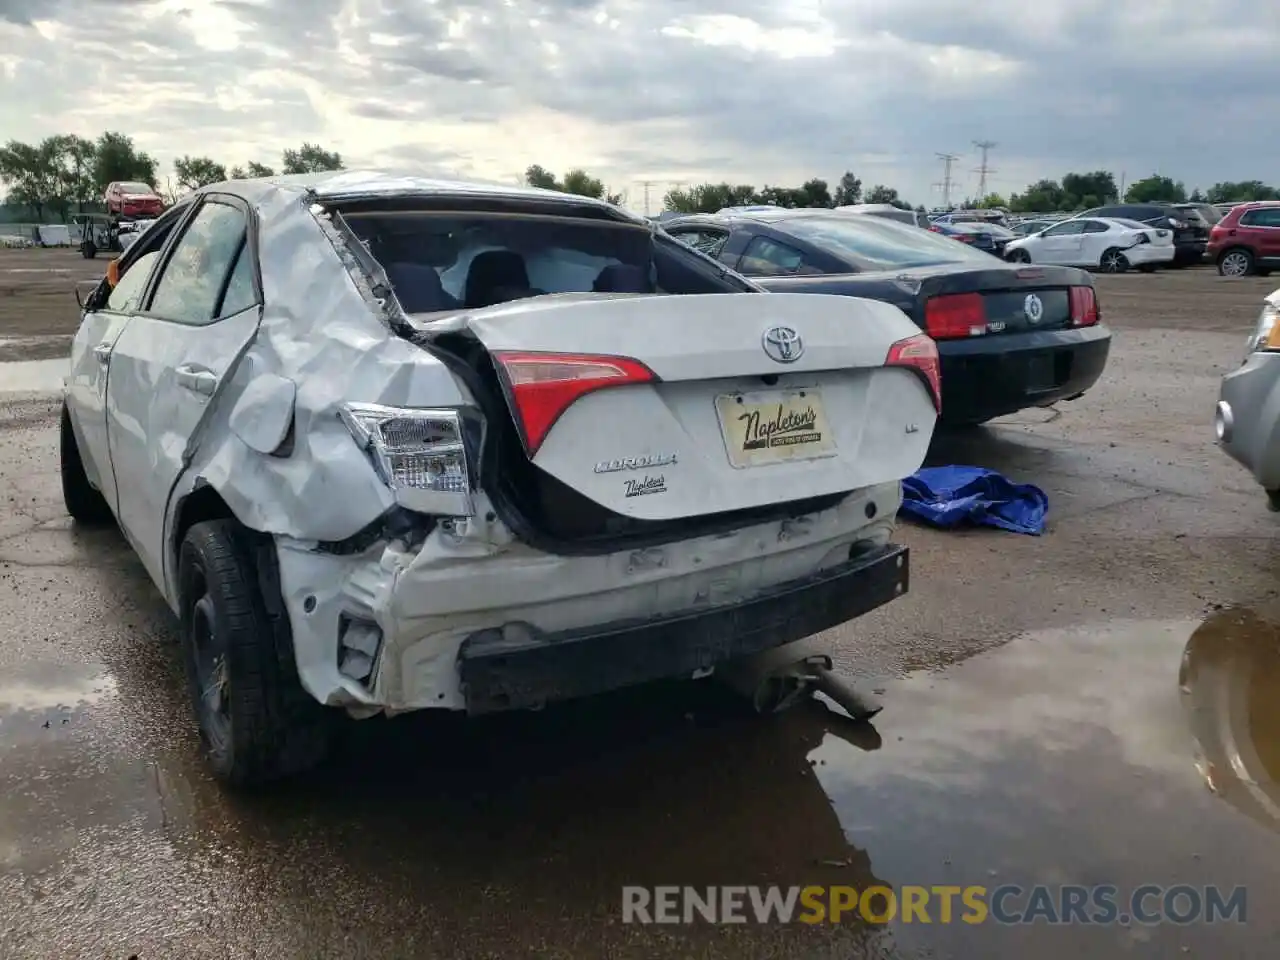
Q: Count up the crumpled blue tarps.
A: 1